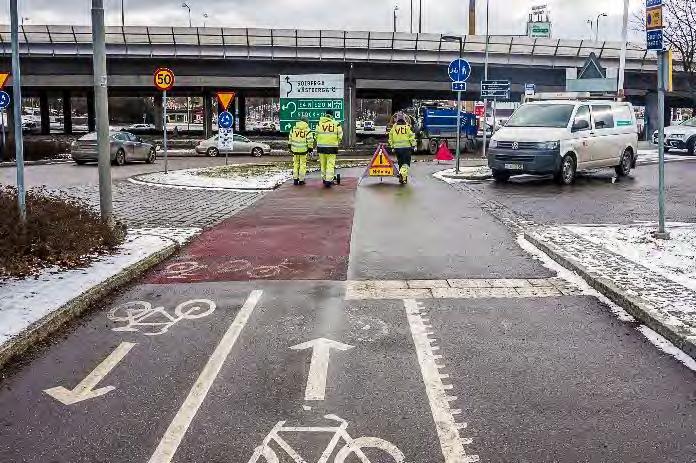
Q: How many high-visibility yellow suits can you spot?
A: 3